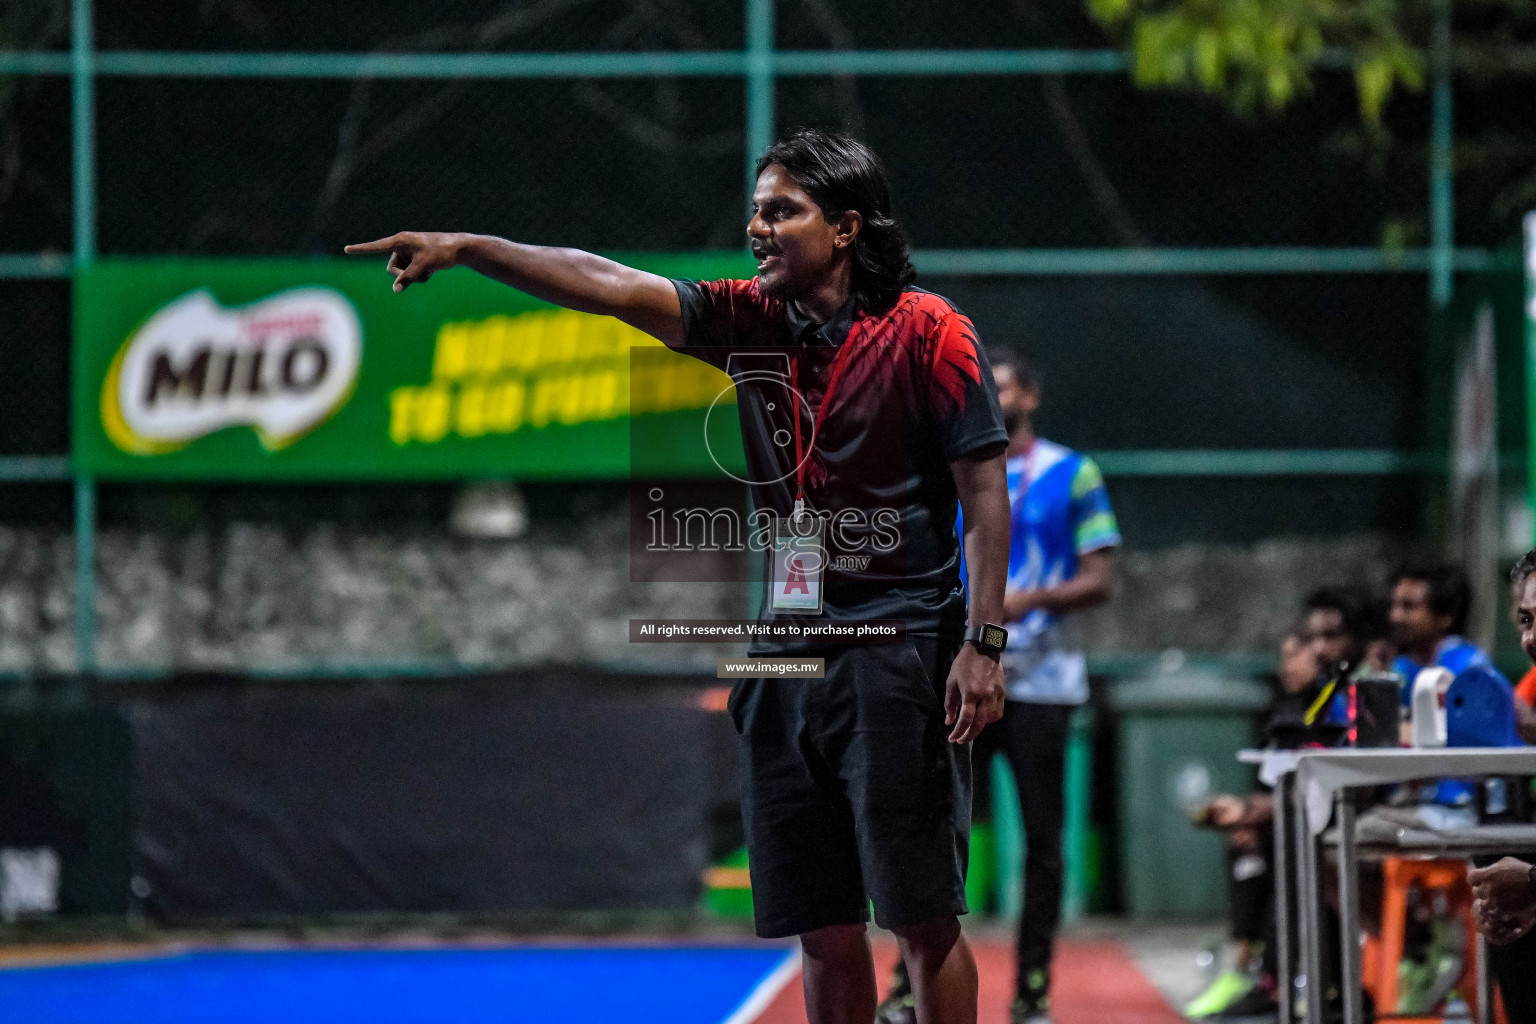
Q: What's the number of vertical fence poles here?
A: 3